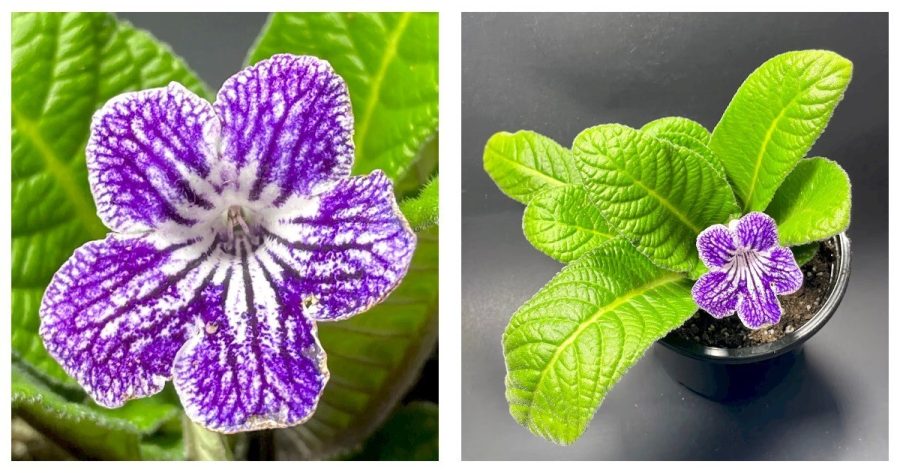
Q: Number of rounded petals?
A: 10